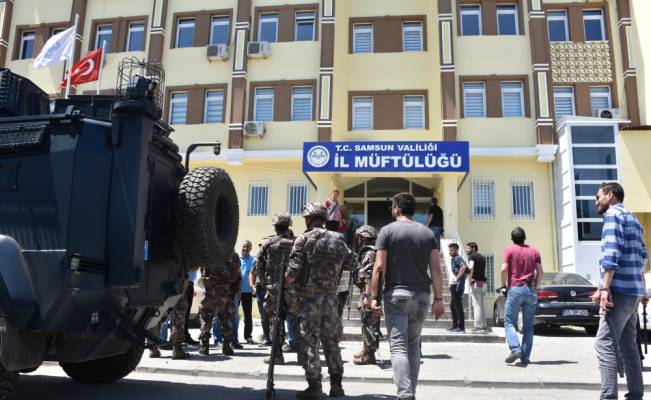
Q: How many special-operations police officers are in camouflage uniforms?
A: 5